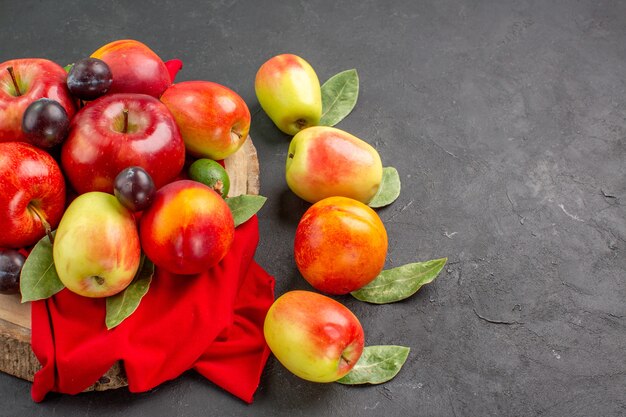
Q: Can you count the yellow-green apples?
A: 4